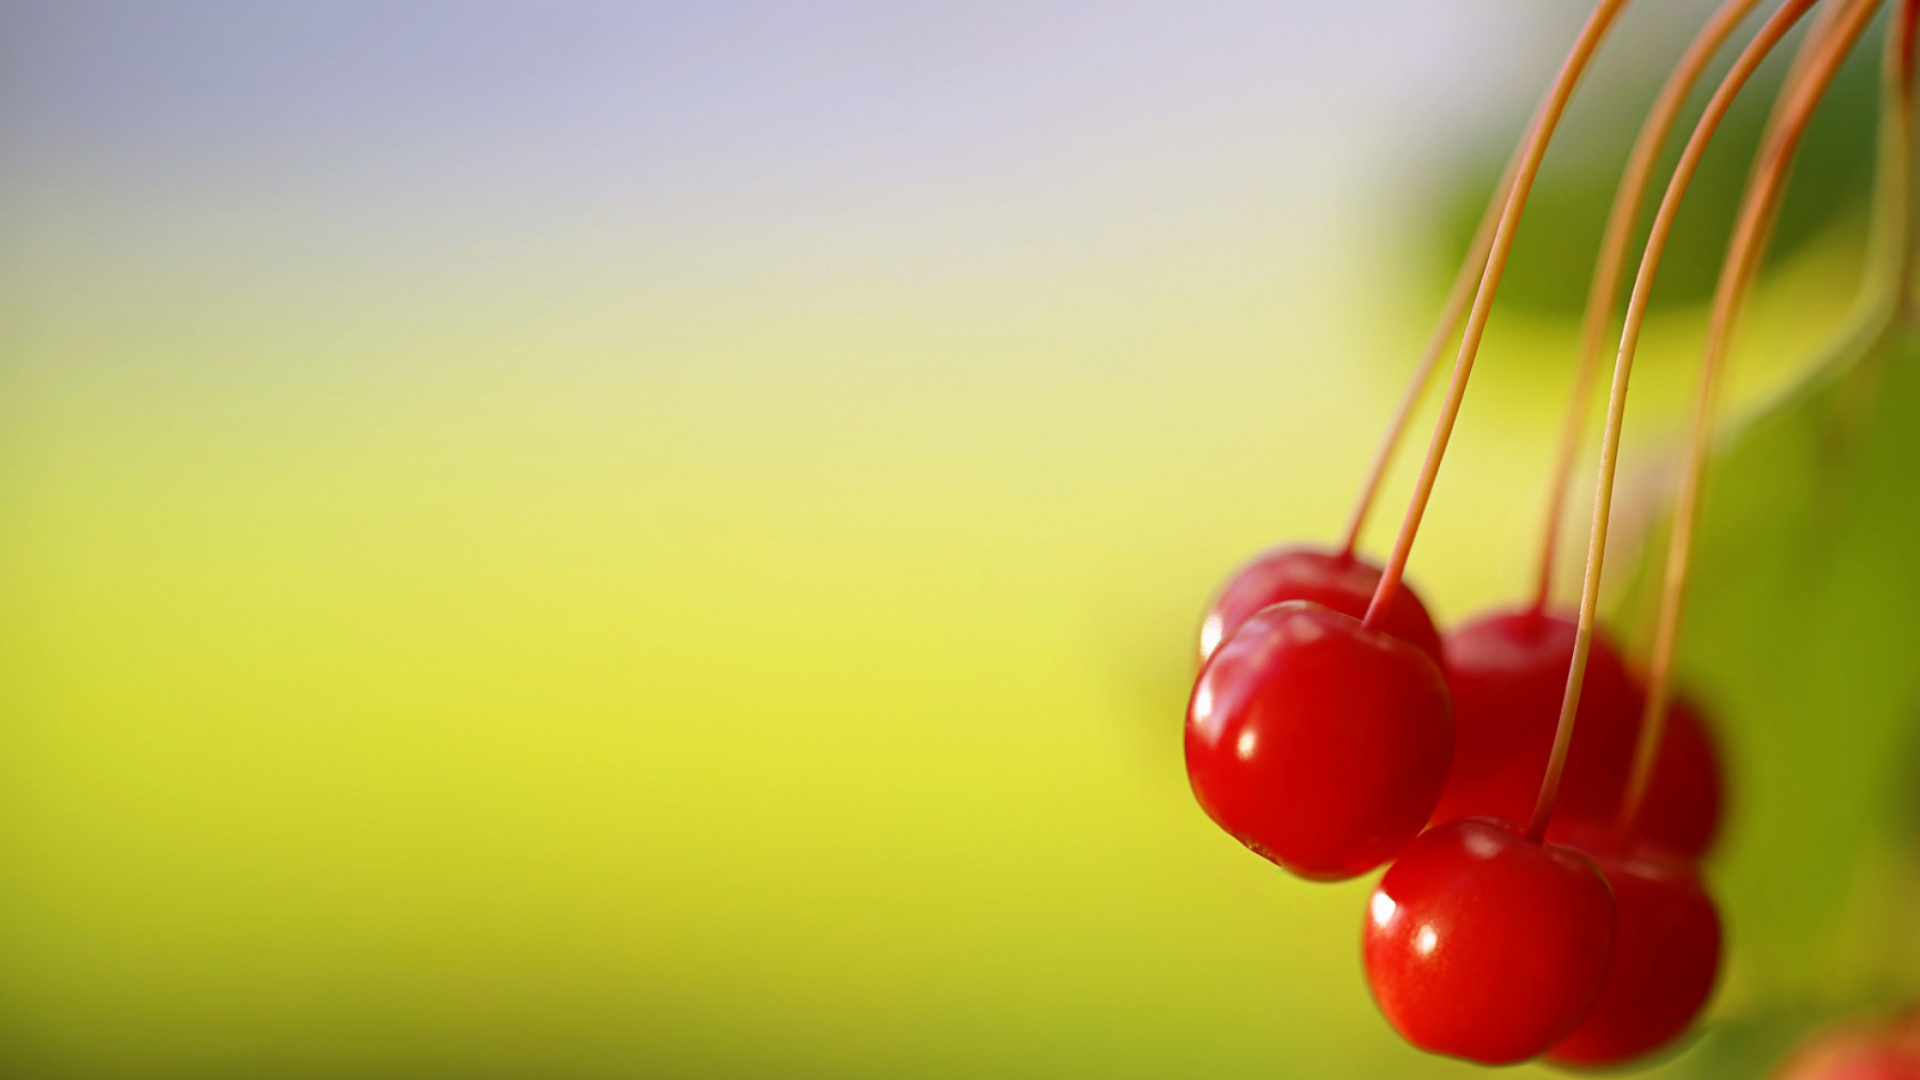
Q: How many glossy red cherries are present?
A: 6